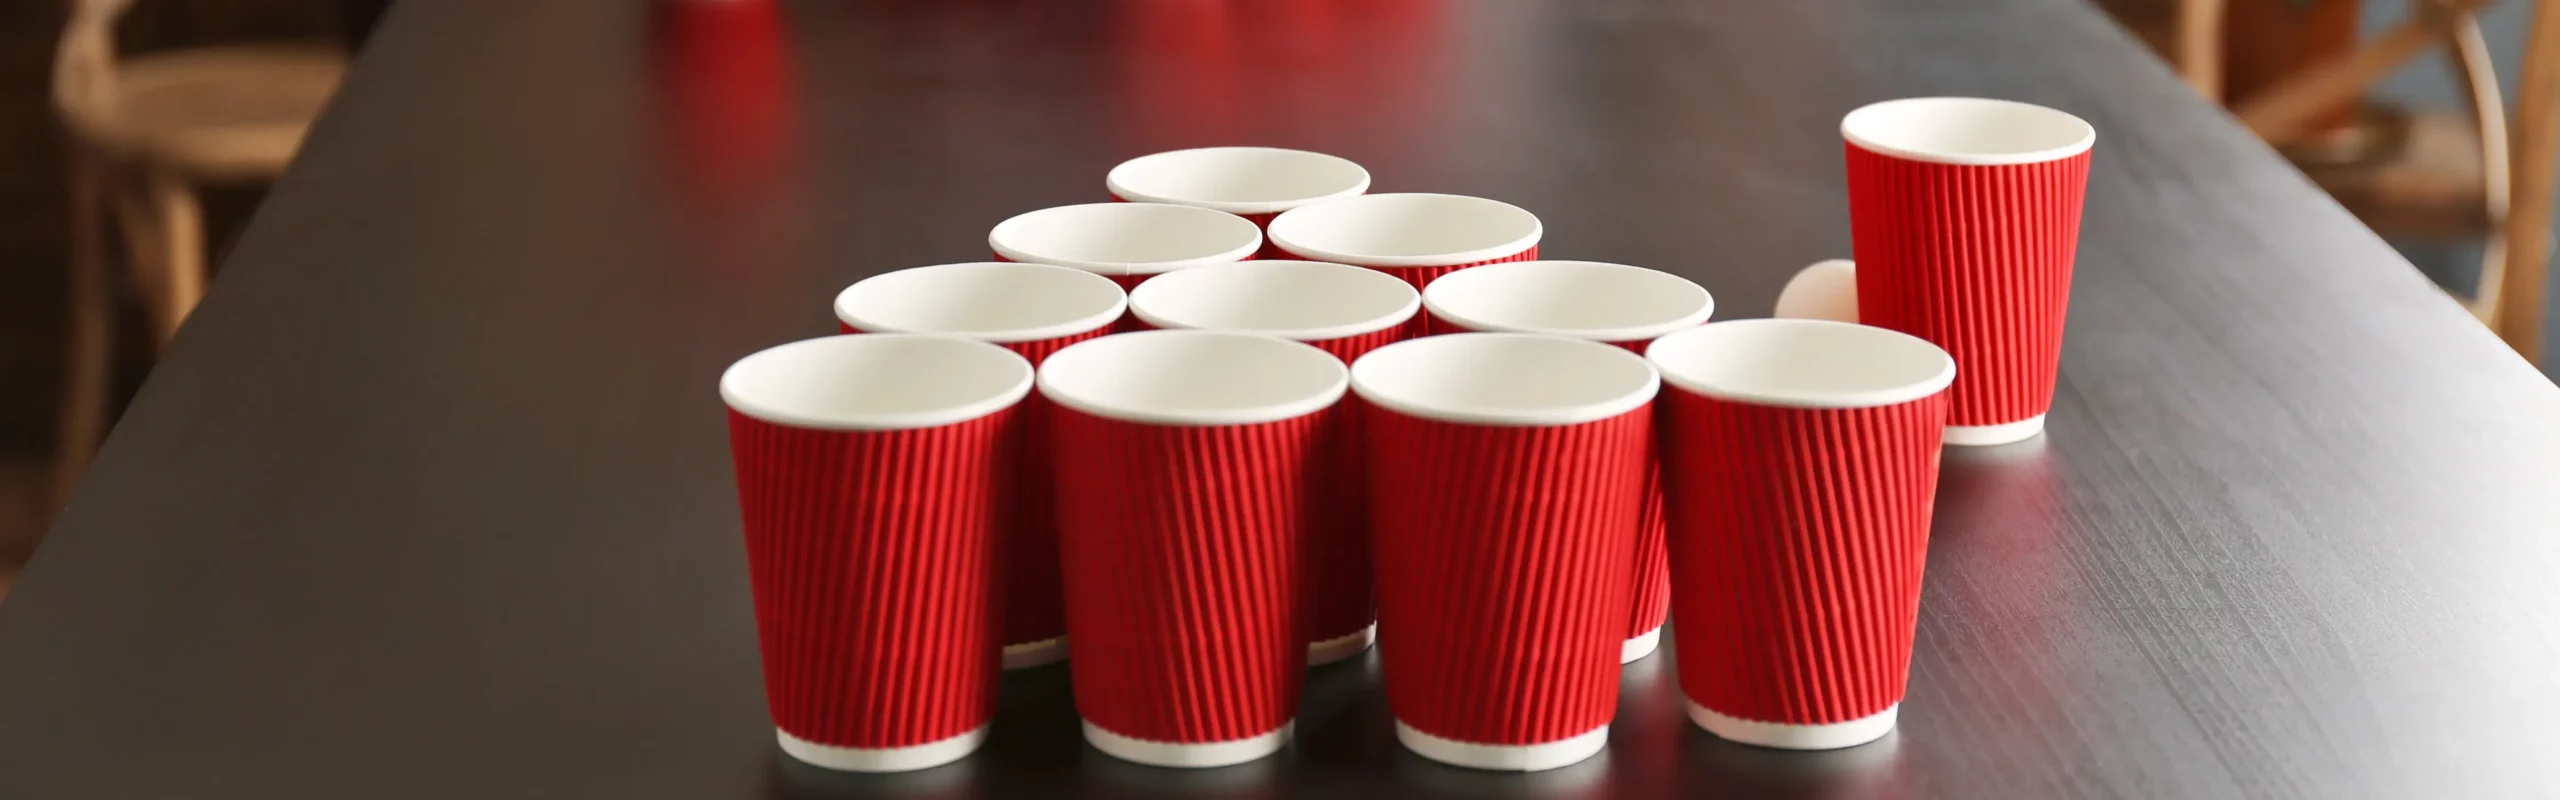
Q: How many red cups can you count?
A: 11